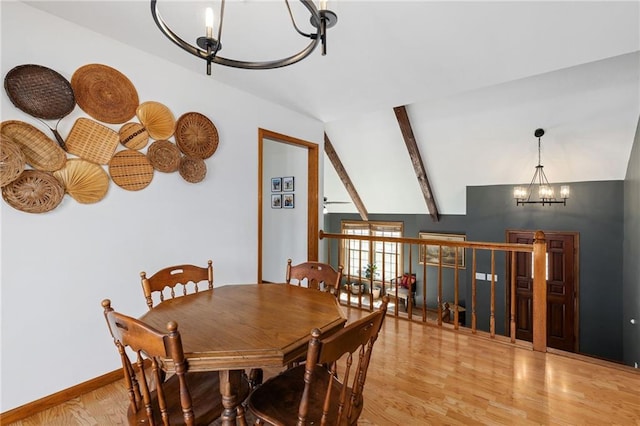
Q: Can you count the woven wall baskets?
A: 13